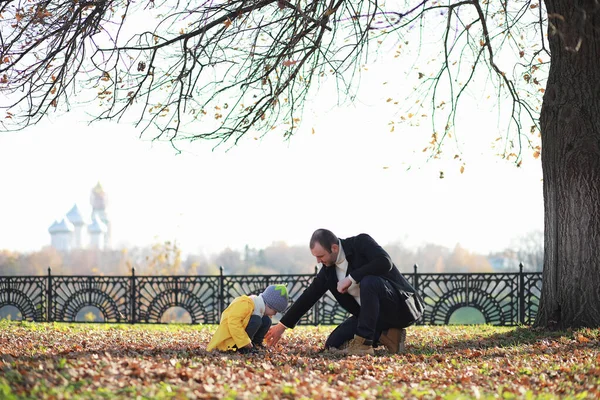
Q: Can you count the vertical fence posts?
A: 6